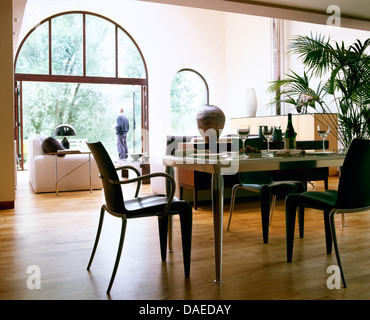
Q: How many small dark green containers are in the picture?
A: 2